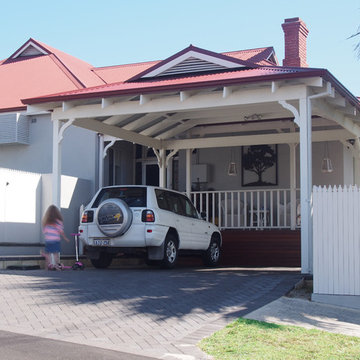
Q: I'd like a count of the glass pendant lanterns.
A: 2